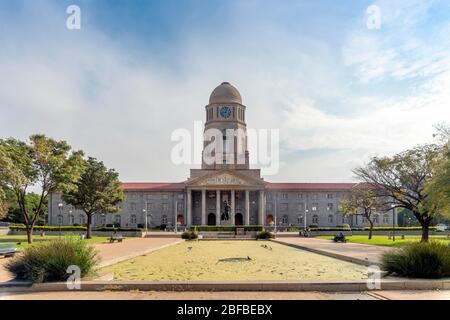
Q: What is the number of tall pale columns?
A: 6